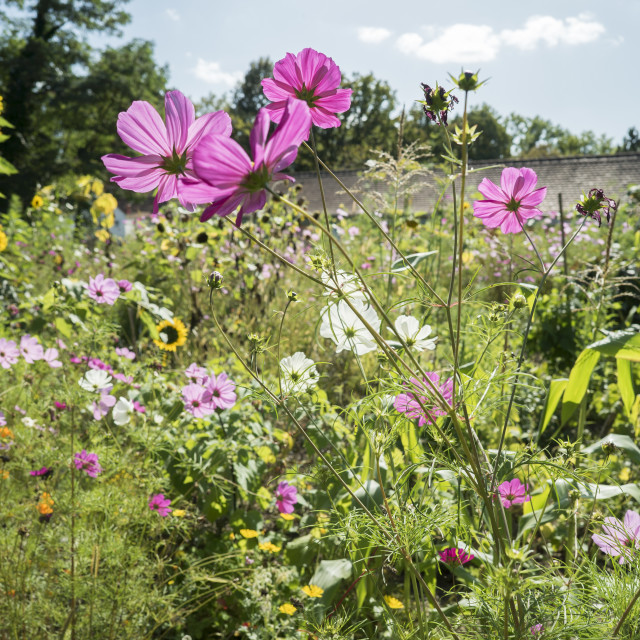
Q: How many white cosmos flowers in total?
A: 6